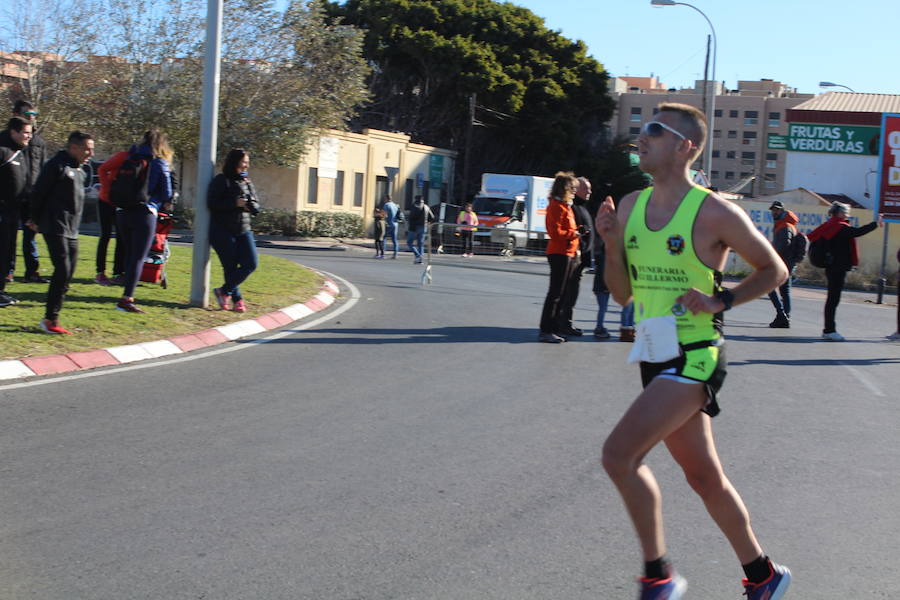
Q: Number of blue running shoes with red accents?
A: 2